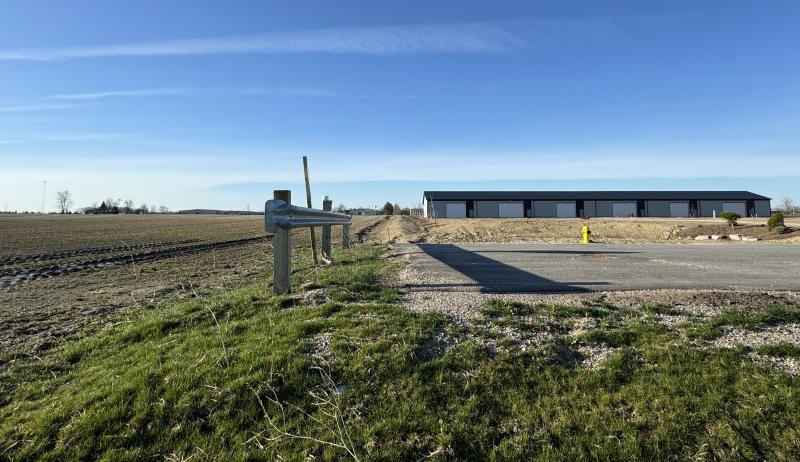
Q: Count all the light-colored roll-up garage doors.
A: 6